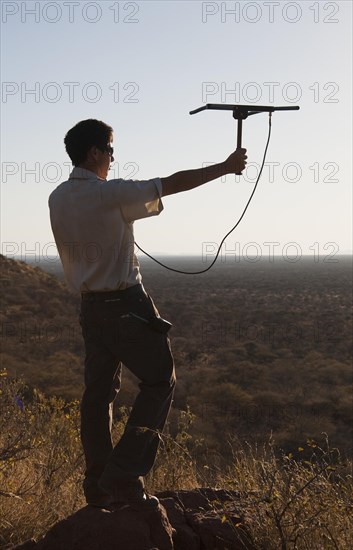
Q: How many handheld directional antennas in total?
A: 1